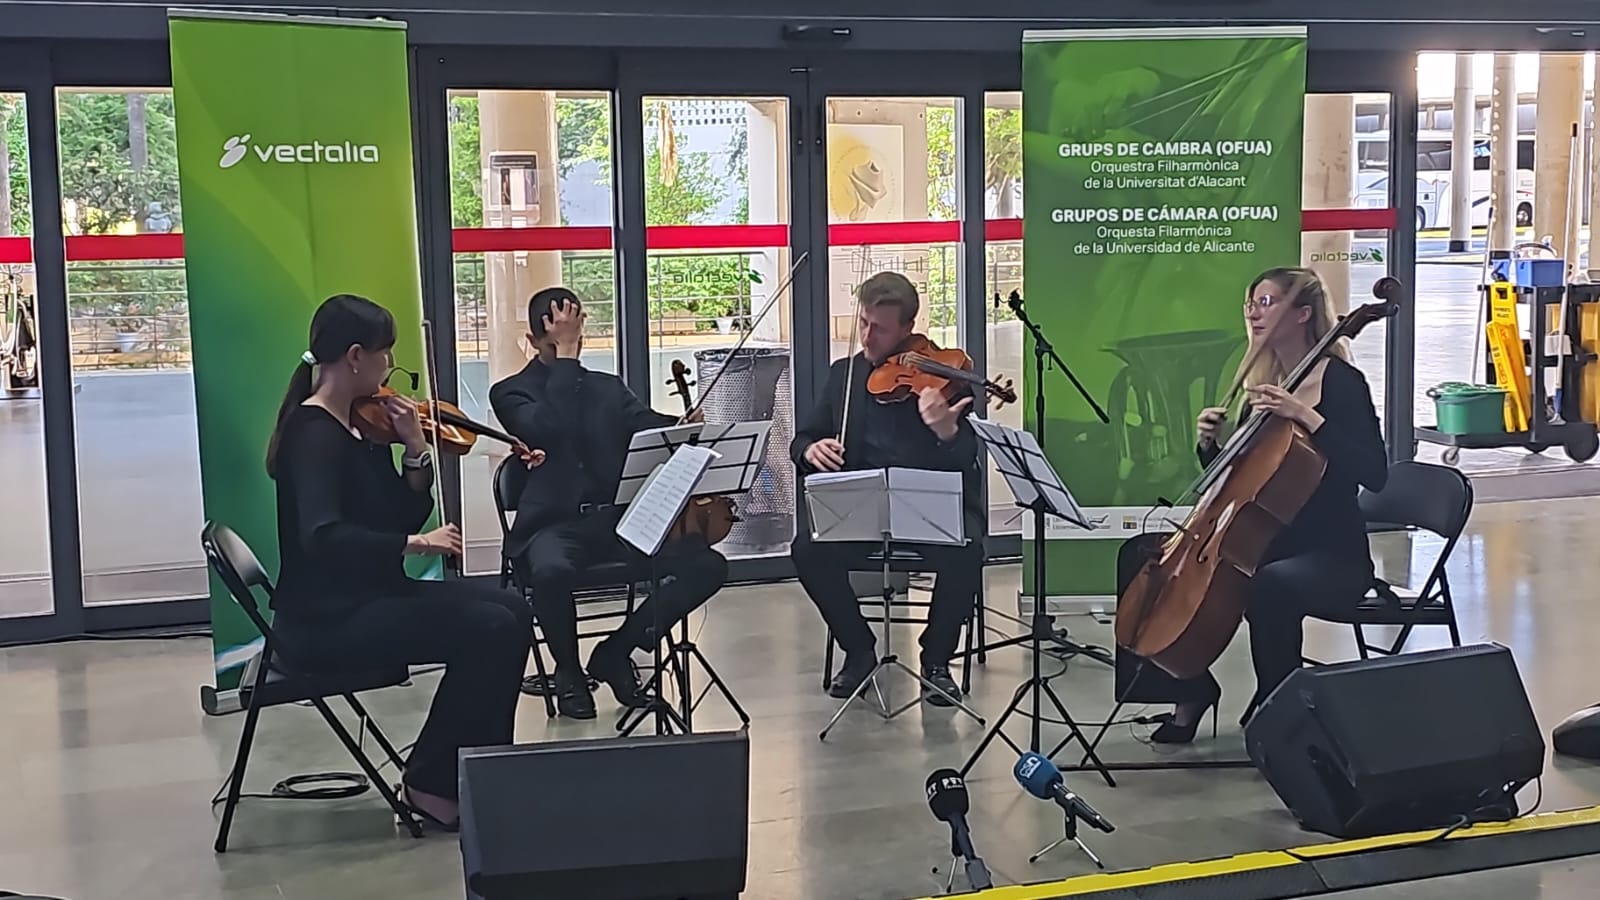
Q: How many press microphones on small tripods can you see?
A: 2